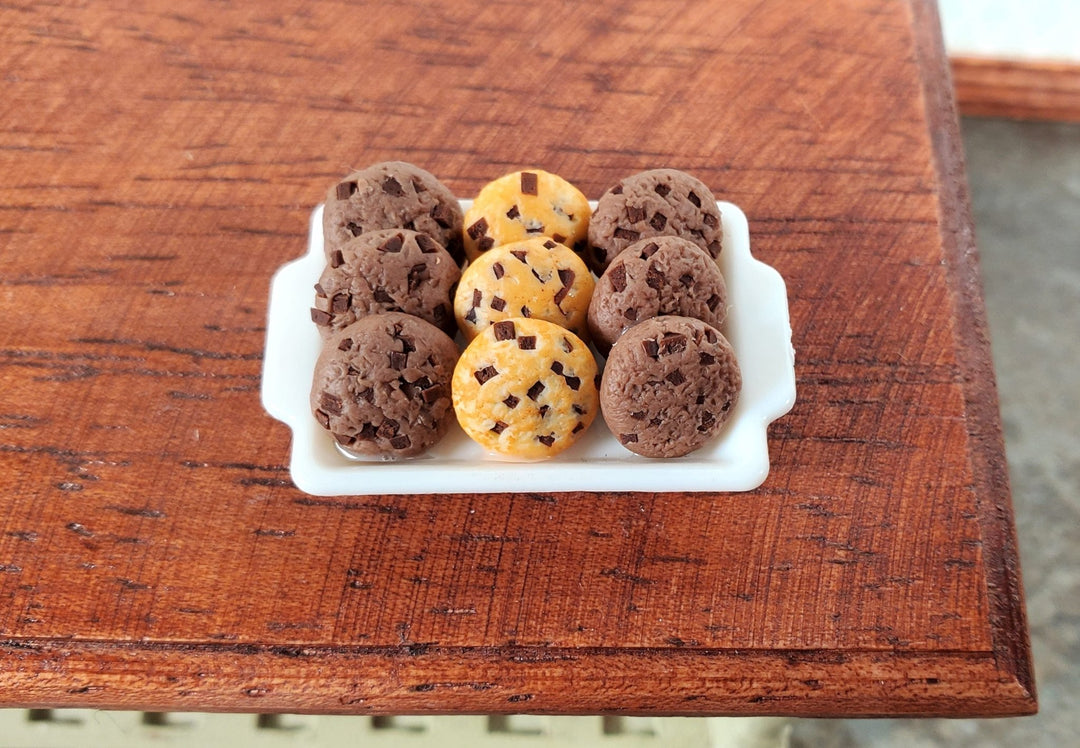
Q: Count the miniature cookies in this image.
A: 9